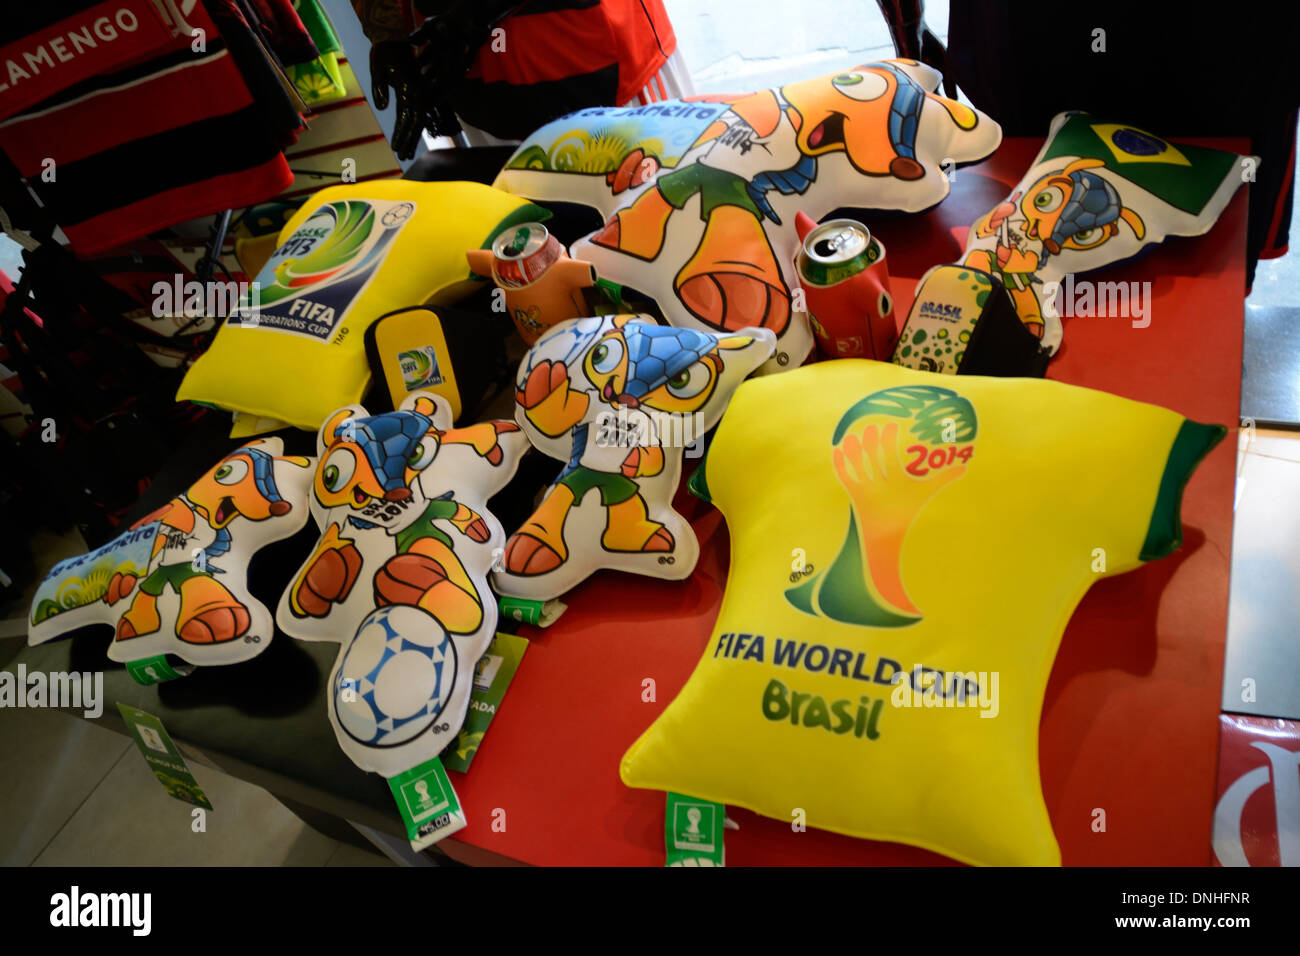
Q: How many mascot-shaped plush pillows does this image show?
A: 5